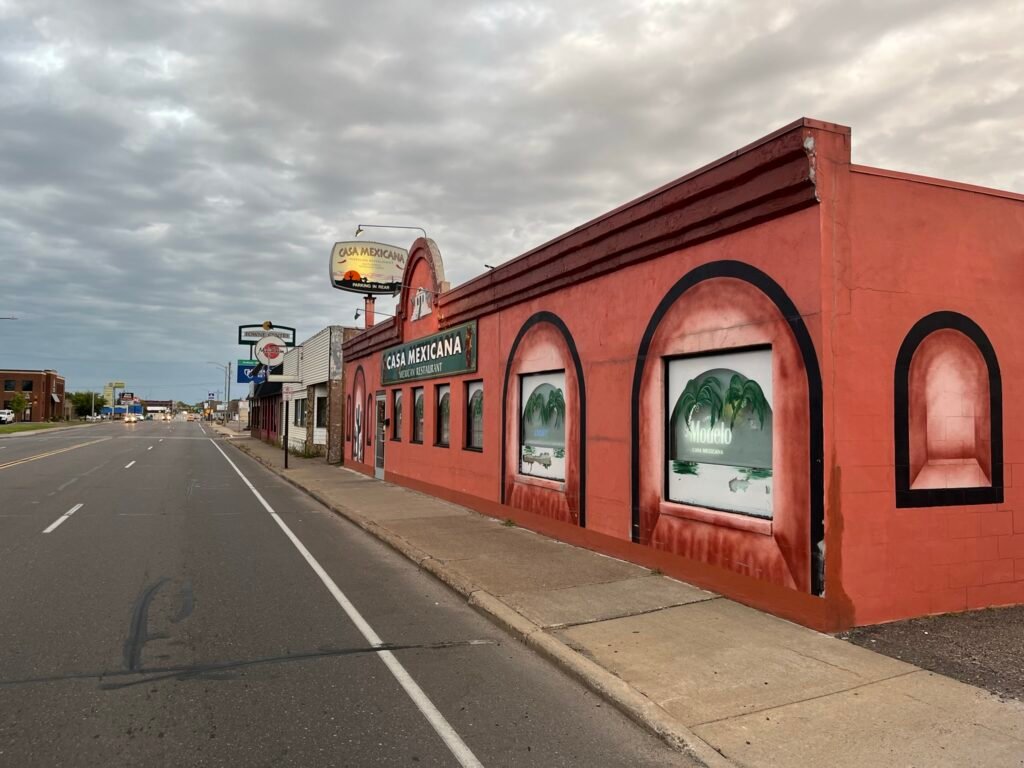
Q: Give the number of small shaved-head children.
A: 0